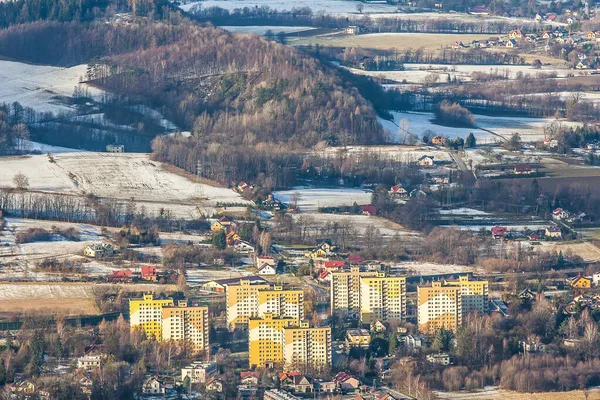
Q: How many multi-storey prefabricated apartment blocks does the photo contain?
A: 10